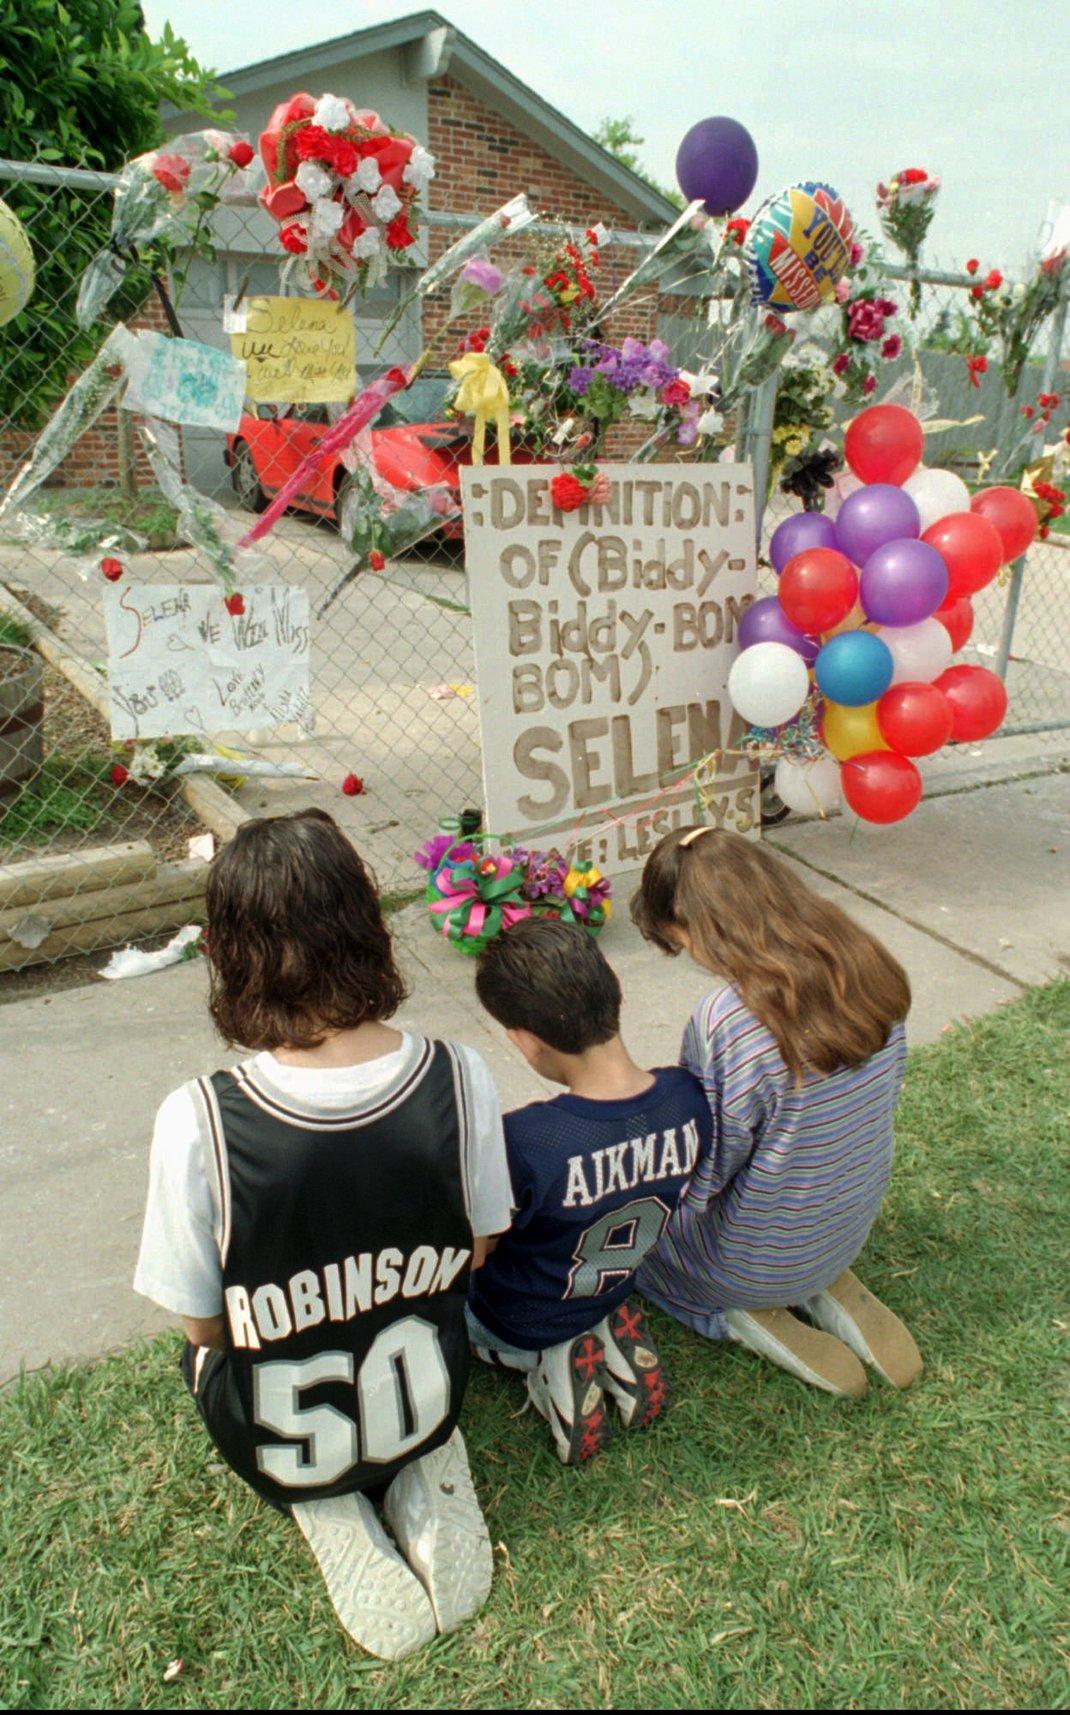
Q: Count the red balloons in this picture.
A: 8